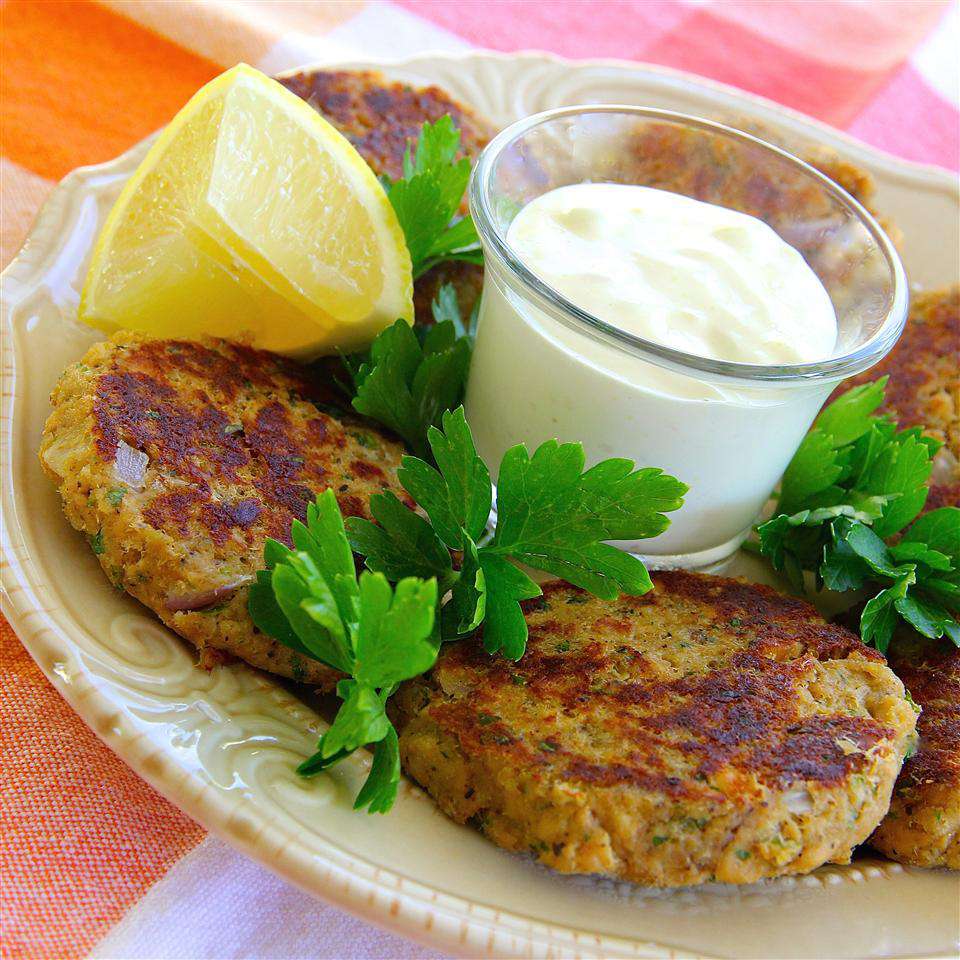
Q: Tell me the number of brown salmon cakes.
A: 6